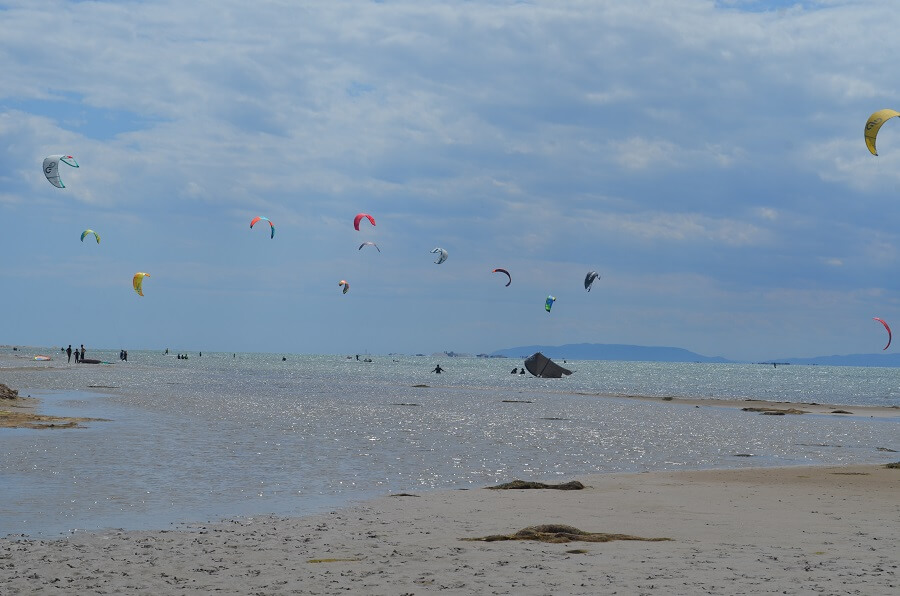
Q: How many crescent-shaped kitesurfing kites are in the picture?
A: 13